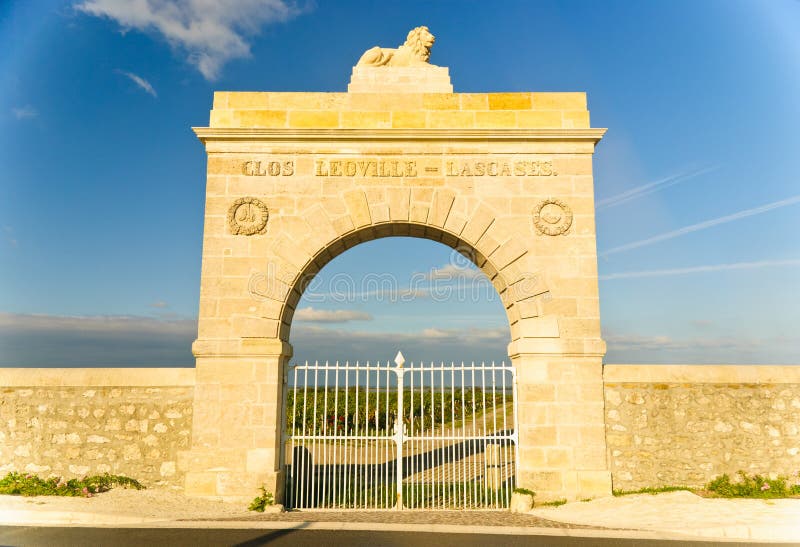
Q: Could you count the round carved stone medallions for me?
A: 2